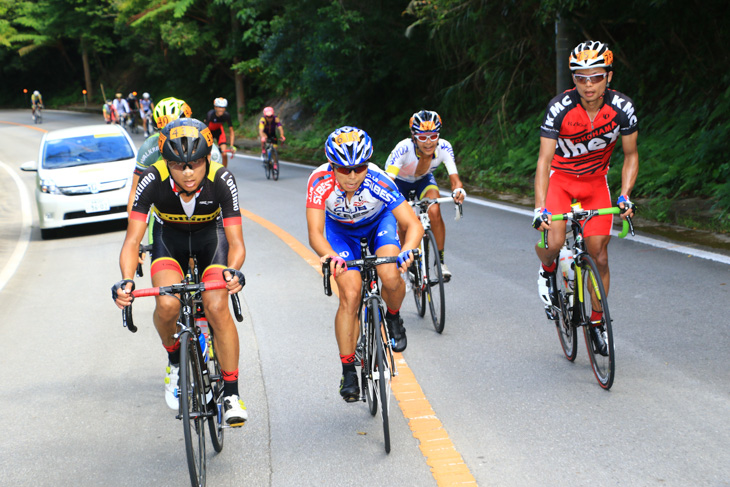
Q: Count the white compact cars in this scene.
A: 1